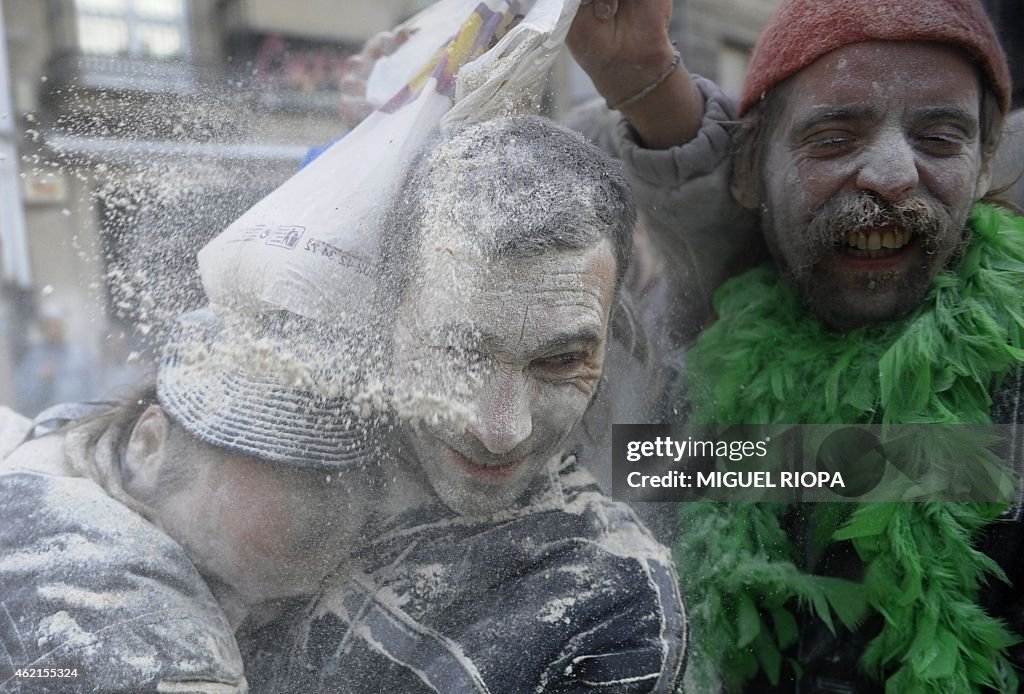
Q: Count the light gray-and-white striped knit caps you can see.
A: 1